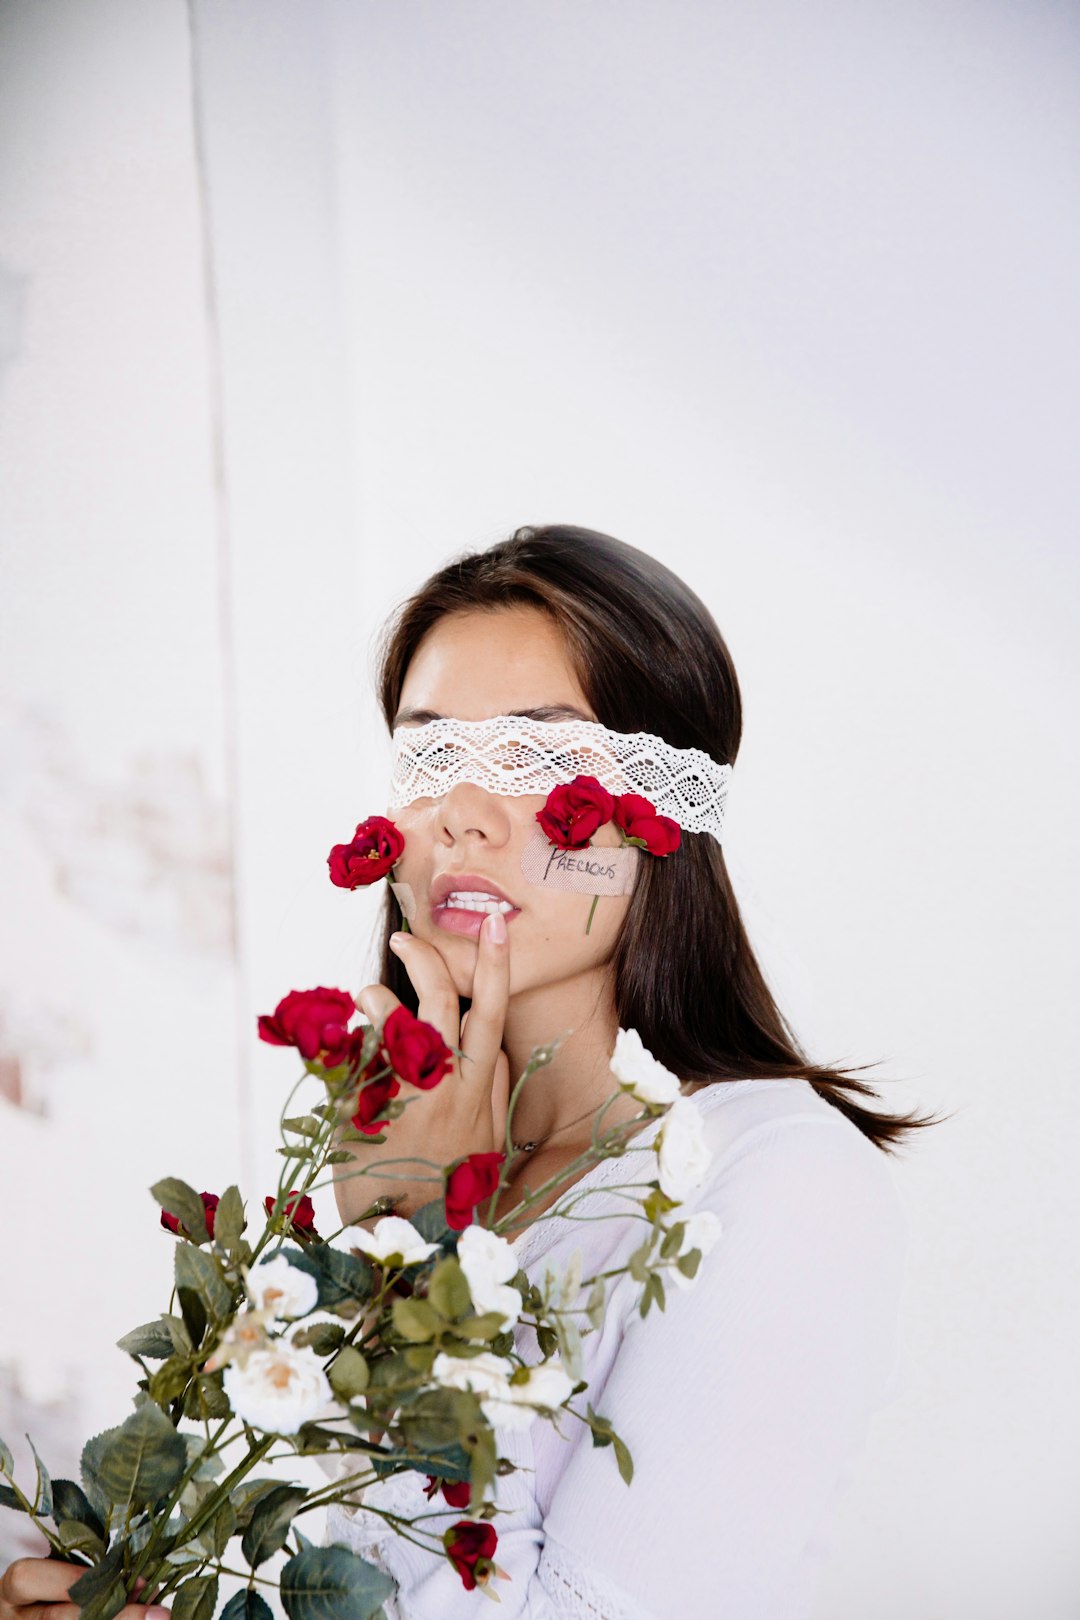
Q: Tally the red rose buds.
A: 11